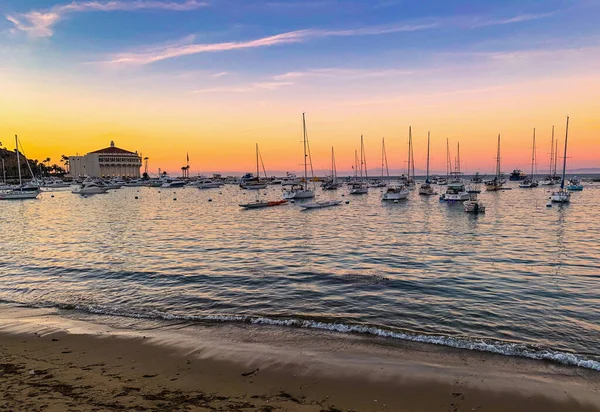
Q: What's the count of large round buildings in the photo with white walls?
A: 1